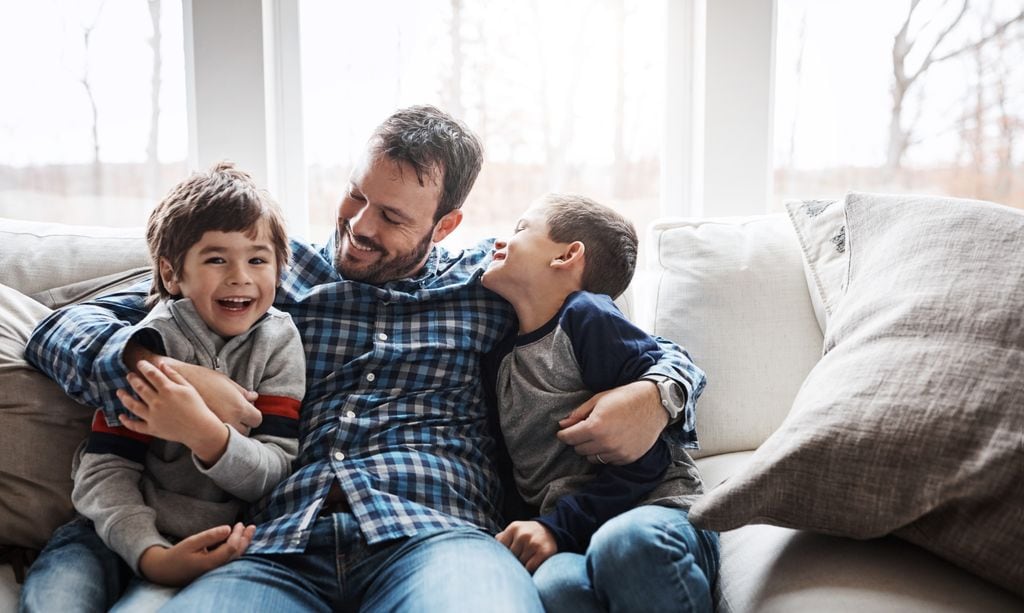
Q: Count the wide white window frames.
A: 2